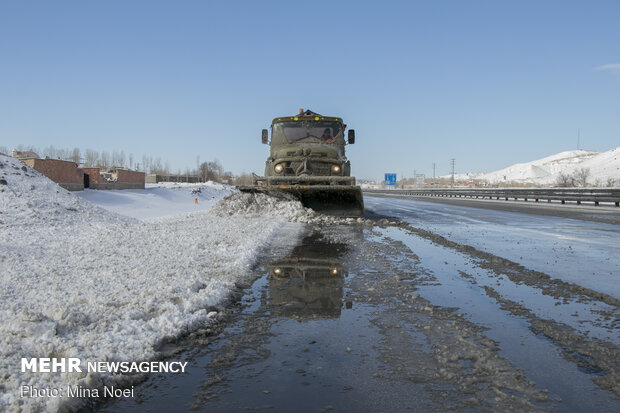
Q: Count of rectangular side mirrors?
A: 2